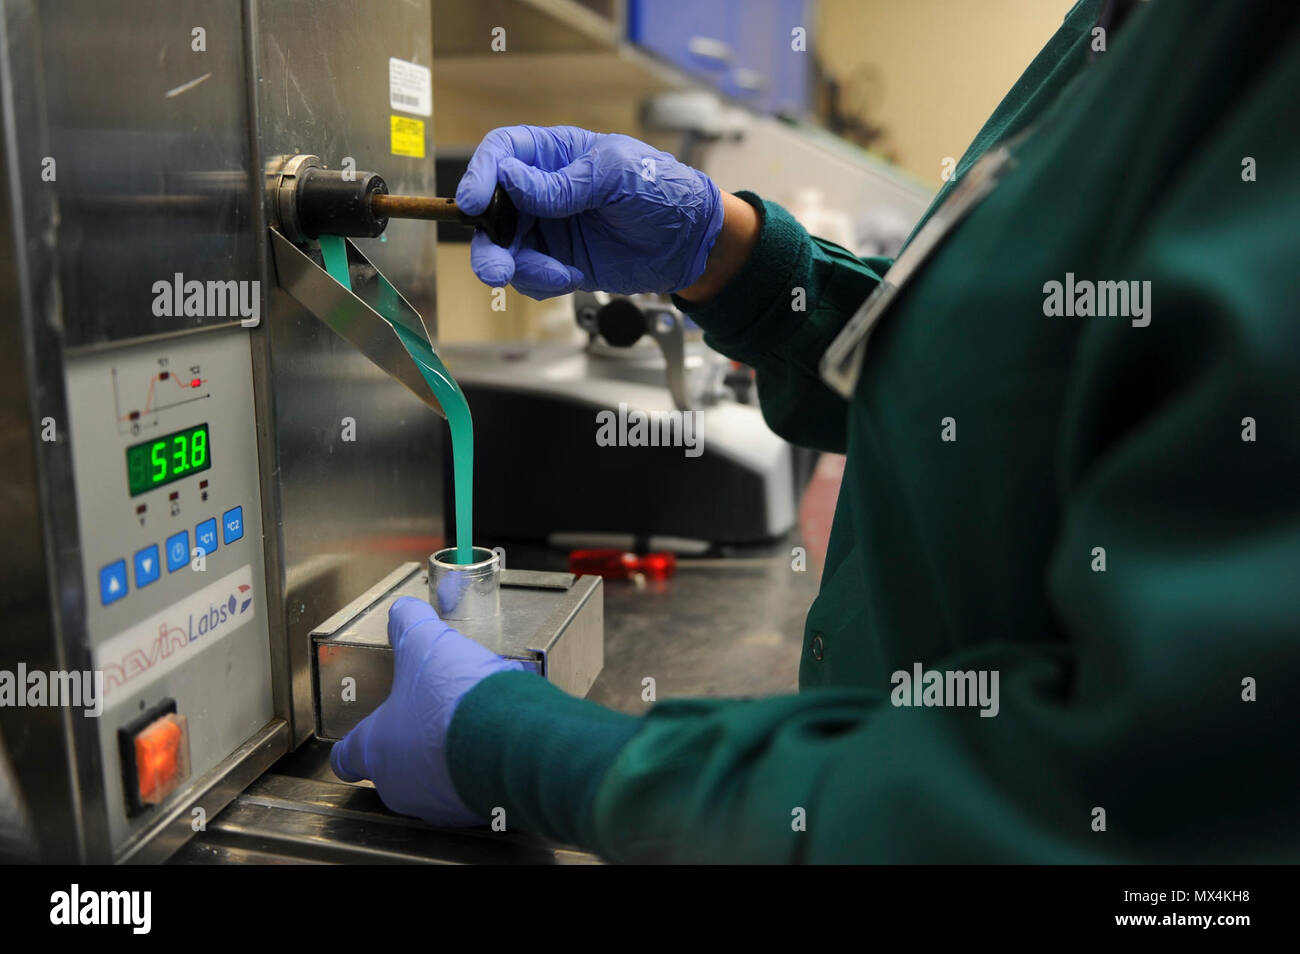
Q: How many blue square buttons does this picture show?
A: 5